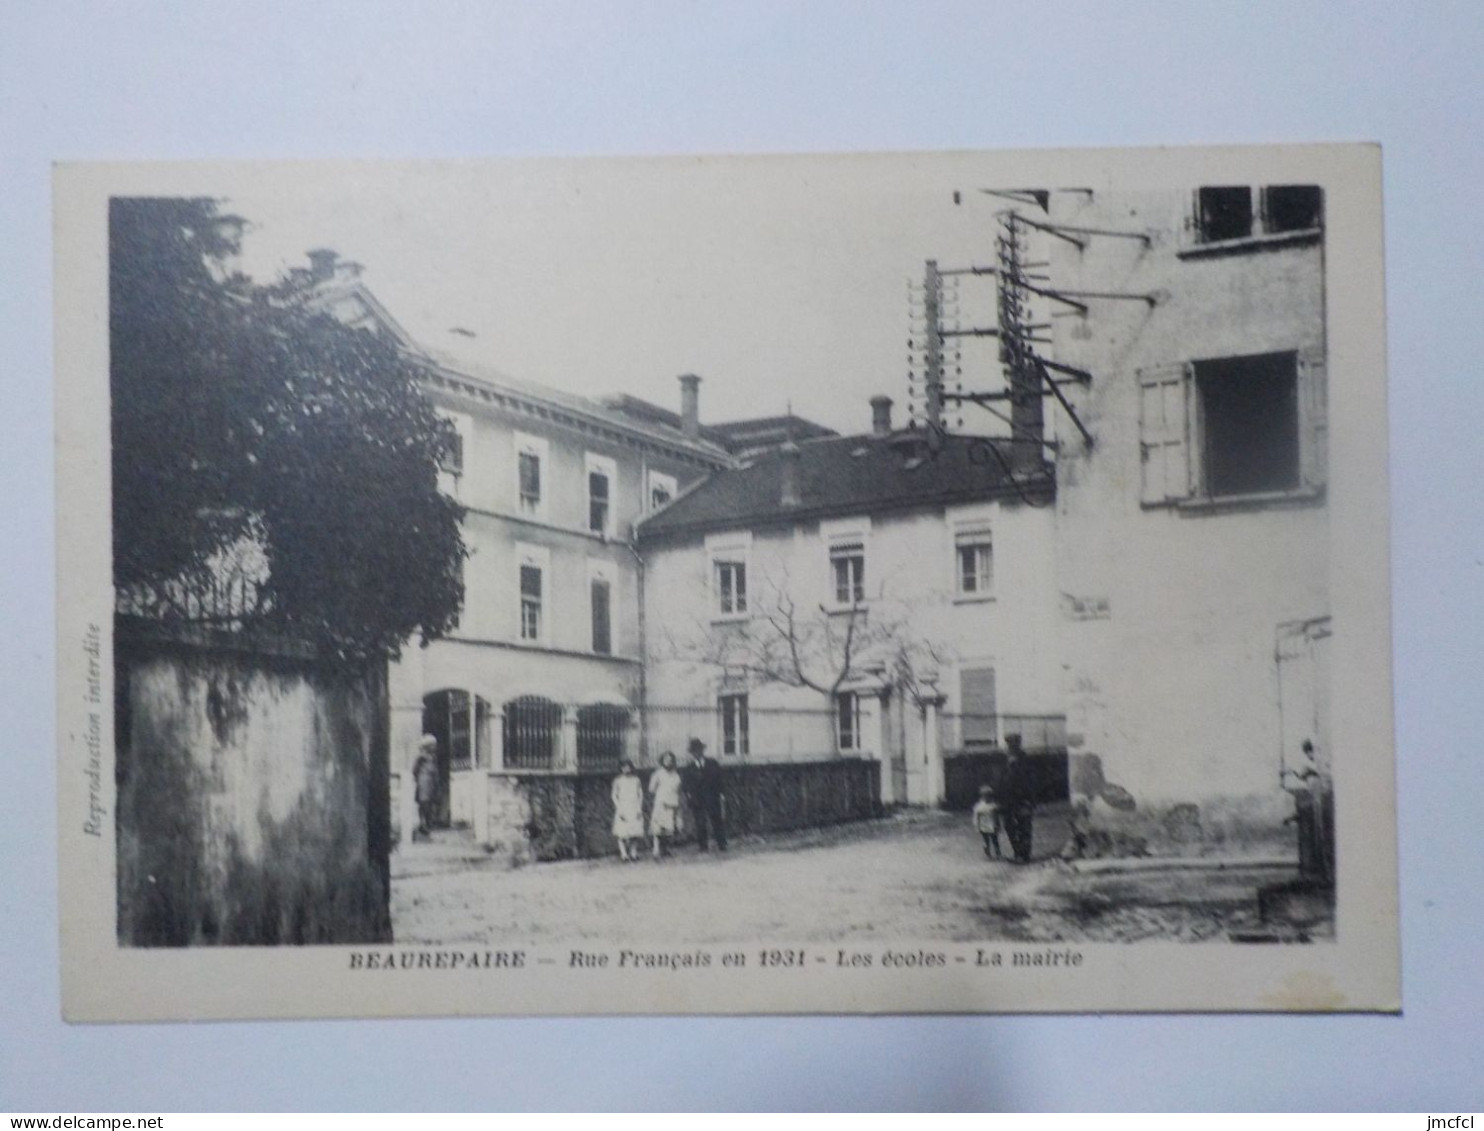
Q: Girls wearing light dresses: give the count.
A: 2